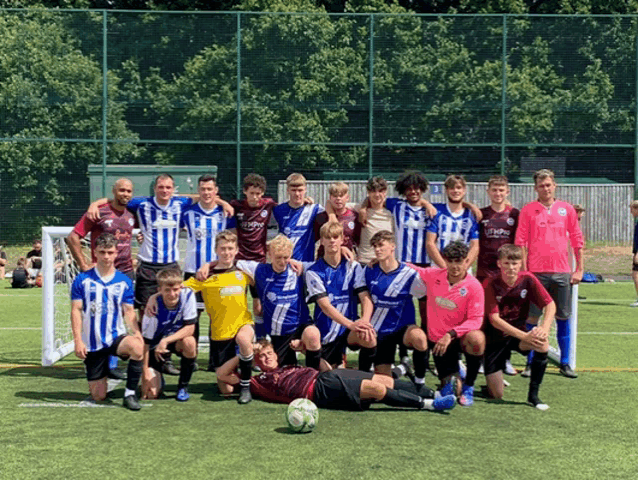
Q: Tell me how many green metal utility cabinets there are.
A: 1